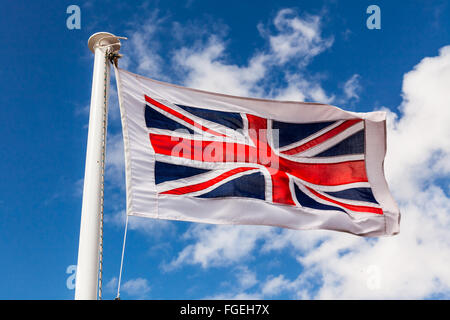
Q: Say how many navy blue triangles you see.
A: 8